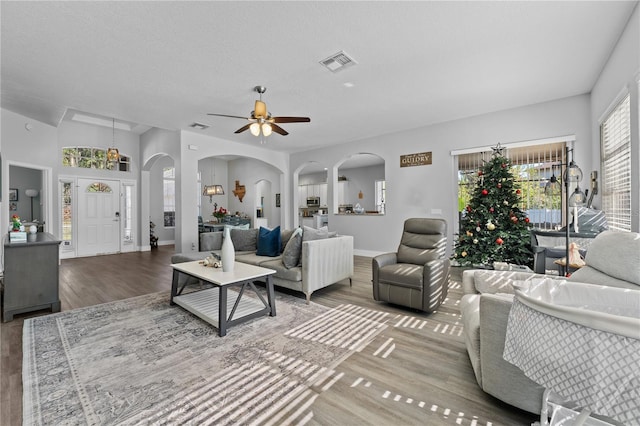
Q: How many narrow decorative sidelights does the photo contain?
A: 2